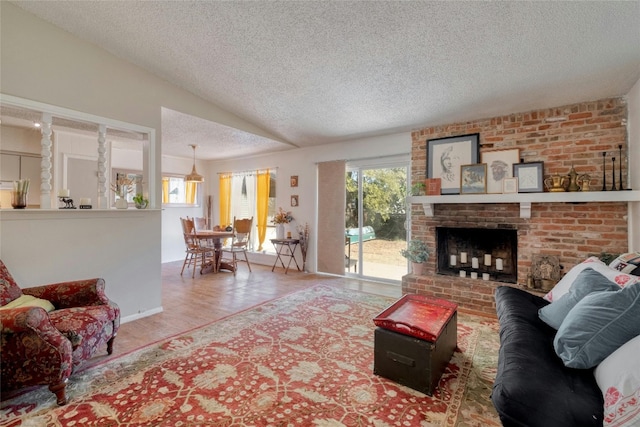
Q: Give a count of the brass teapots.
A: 3